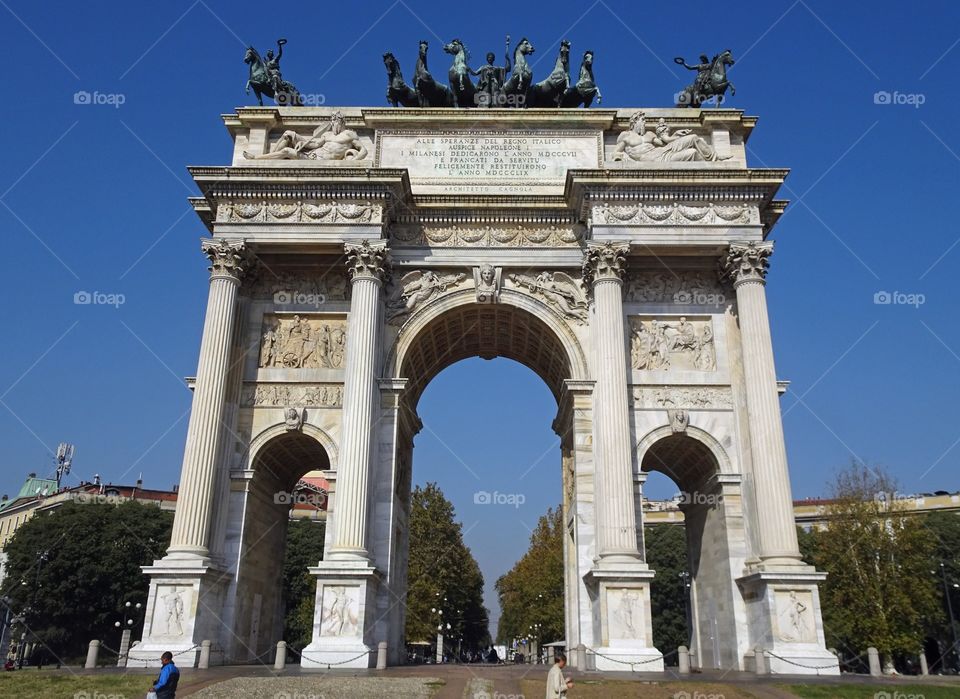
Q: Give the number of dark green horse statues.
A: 8